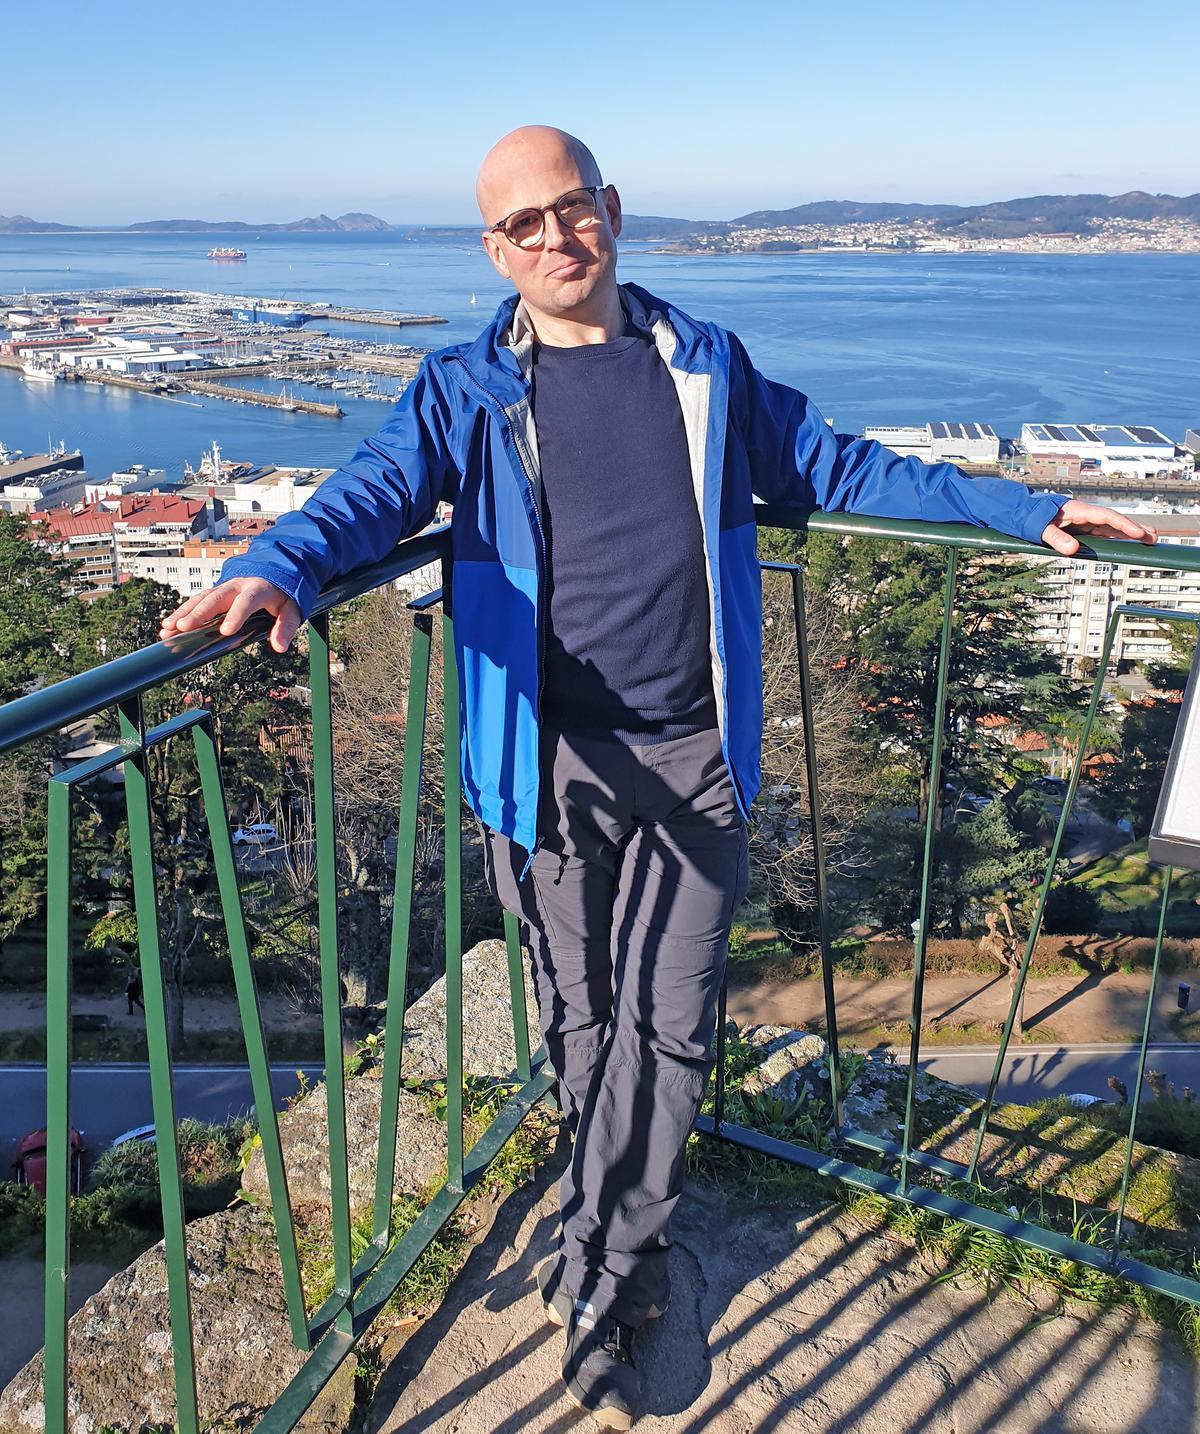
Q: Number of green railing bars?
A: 12